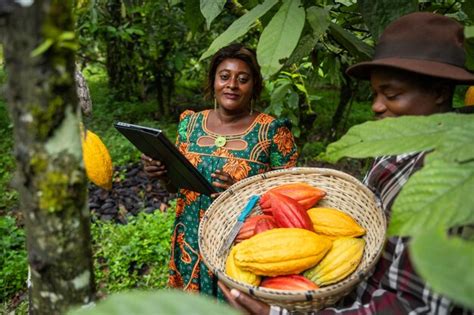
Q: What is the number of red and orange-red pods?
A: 4